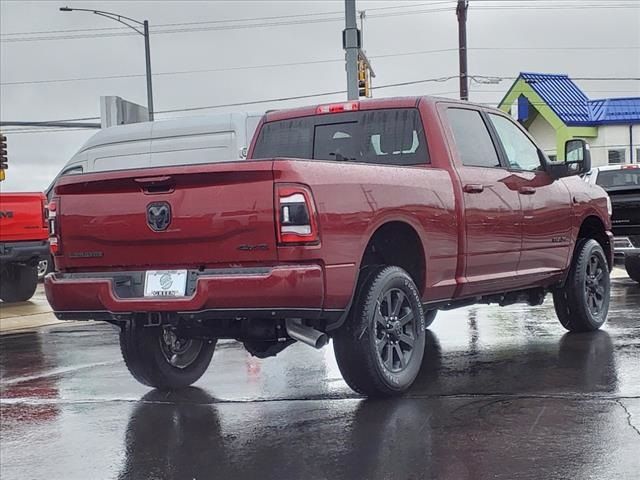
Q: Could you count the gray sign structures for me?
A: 1